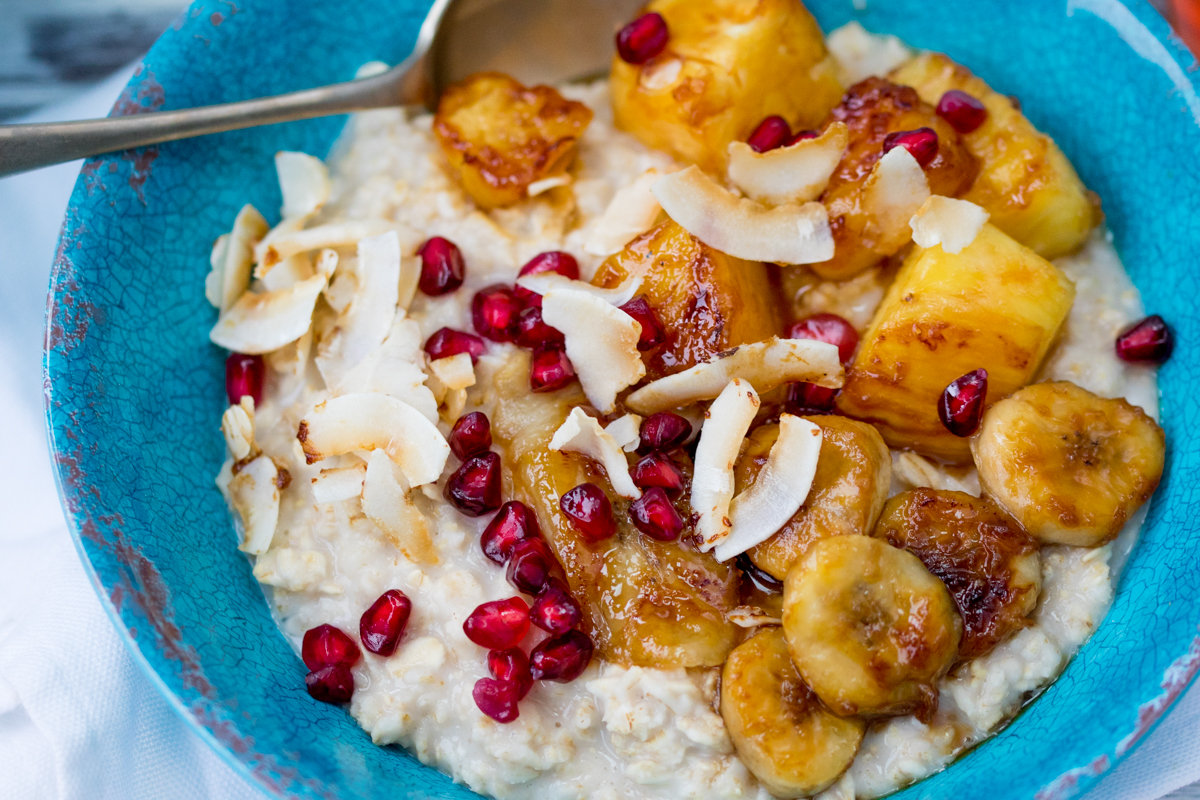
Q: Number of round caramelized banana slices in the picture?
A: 5